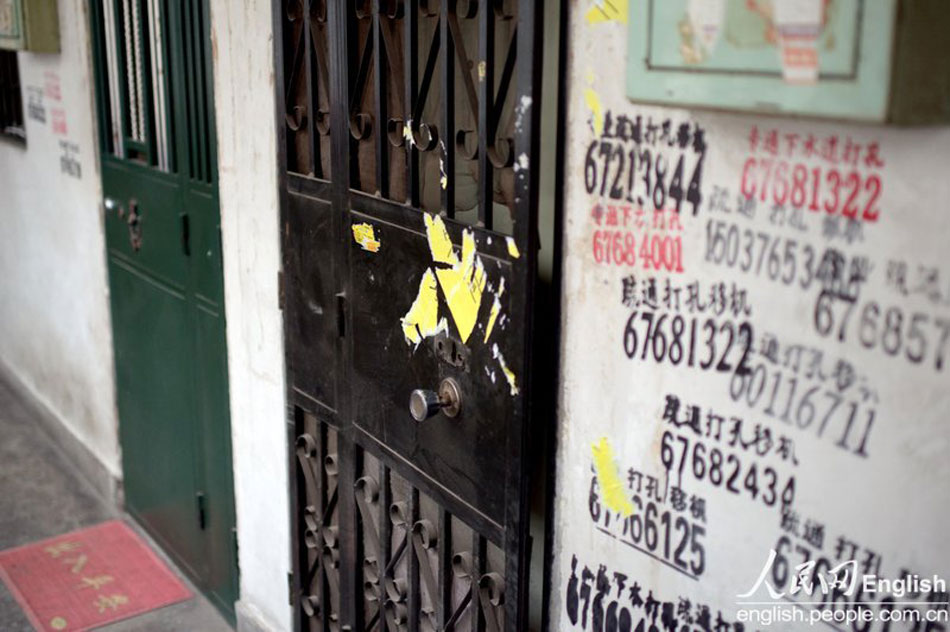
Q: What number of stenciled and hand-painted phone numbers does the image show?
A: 11